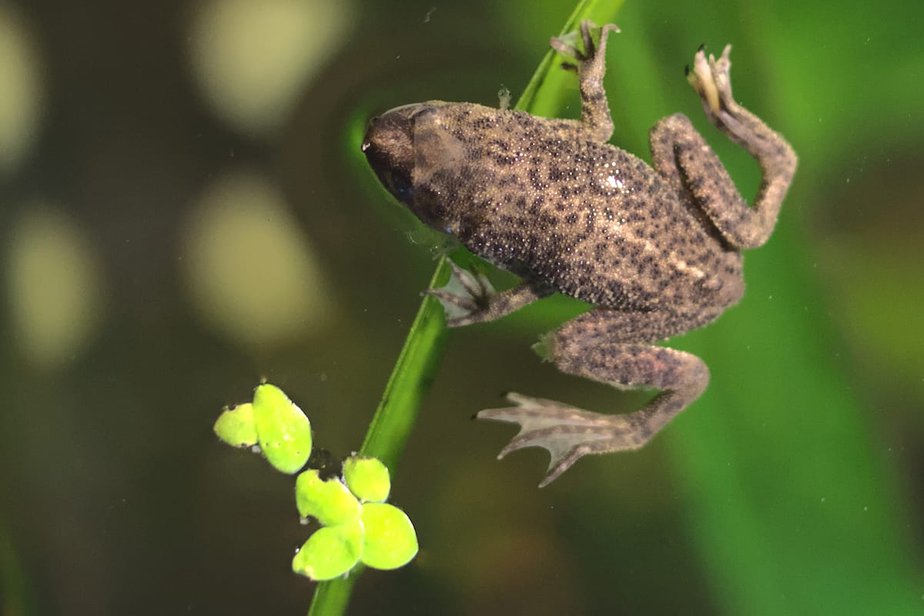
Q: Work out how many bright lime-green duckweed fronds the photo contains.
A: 6